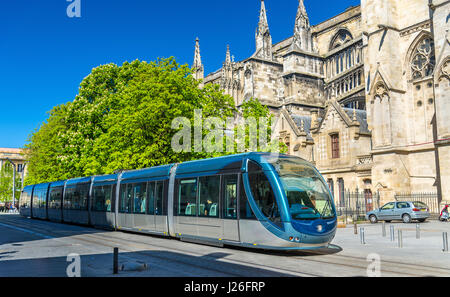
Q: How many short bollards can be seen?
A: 8